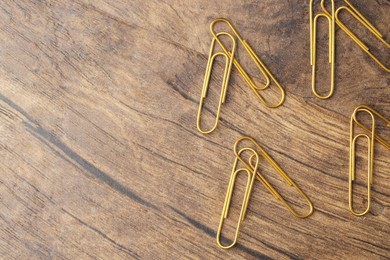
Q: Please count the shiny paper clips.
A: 8